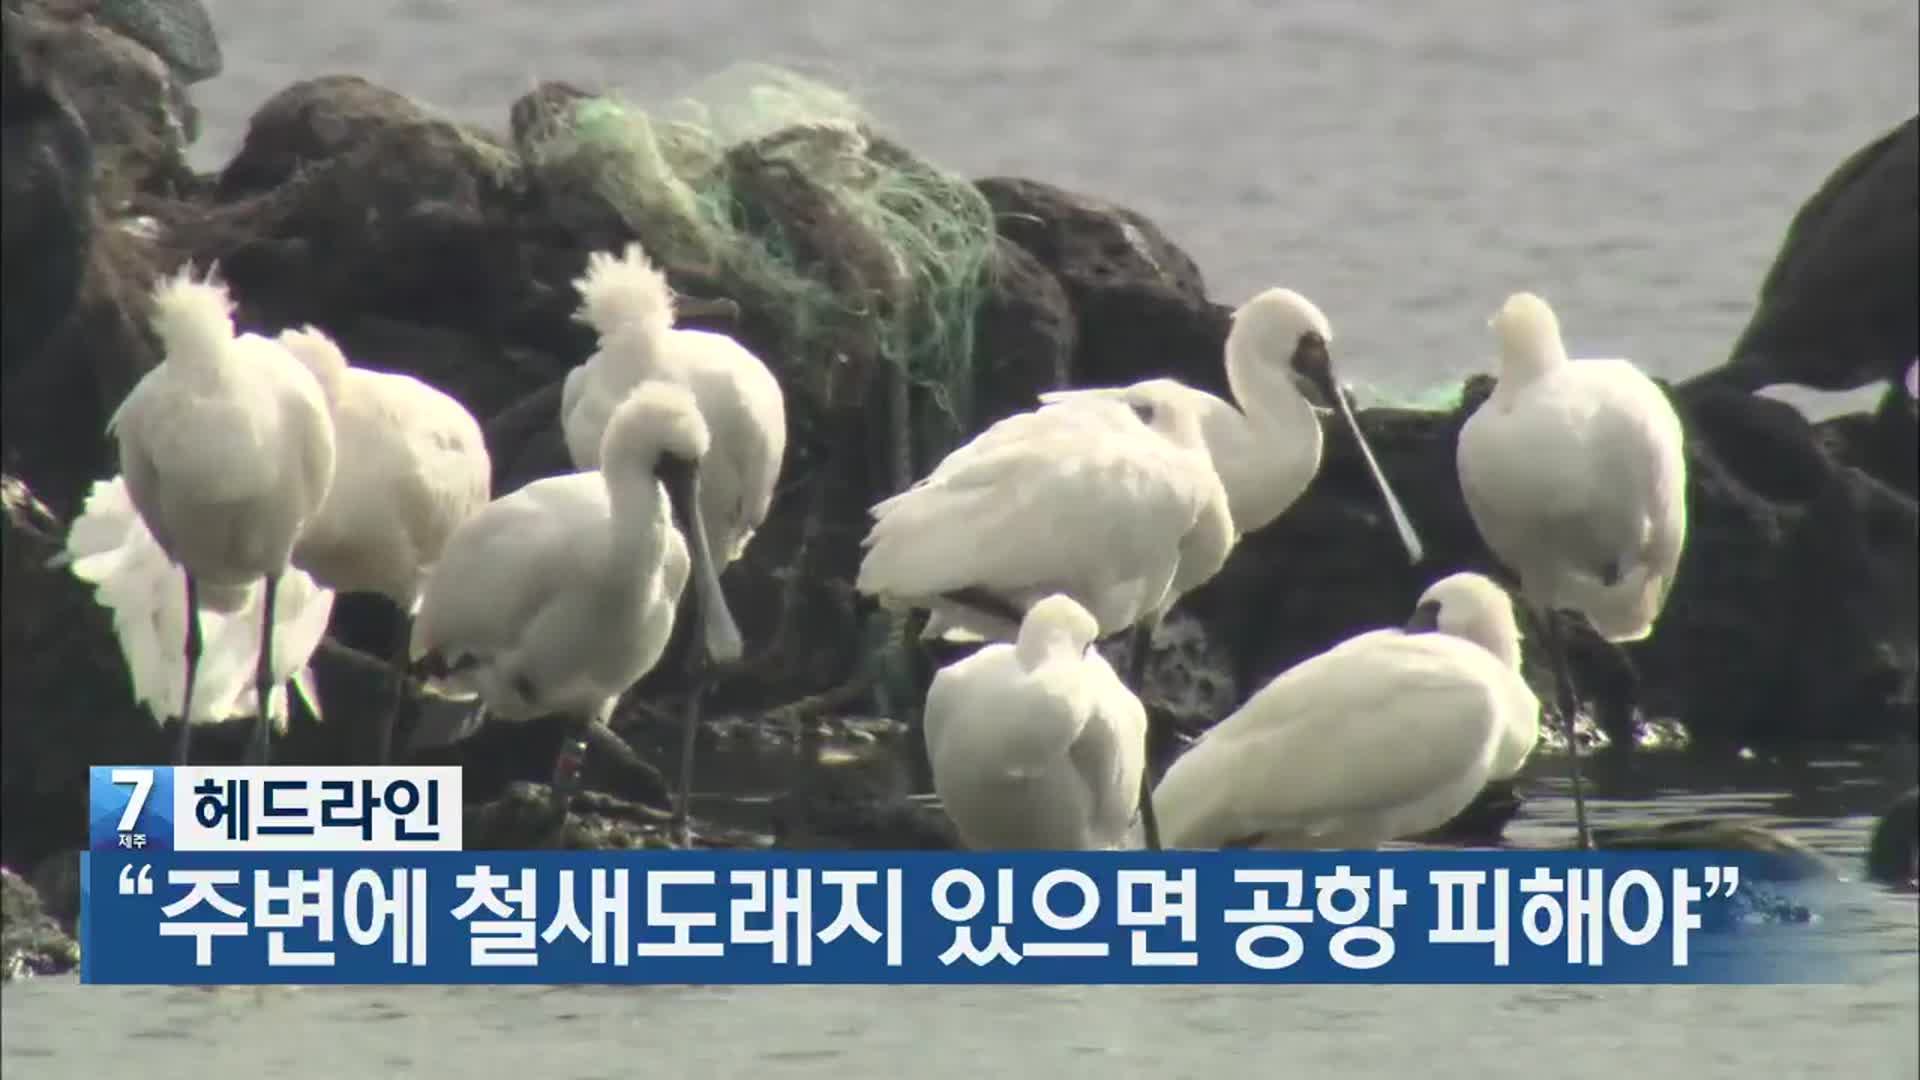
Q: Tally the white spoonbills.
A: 10